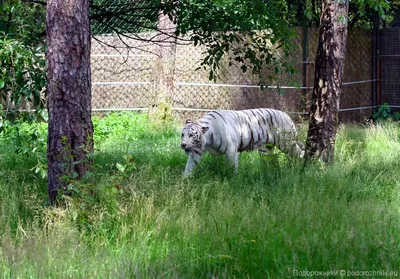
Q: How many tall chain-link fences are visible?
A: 1